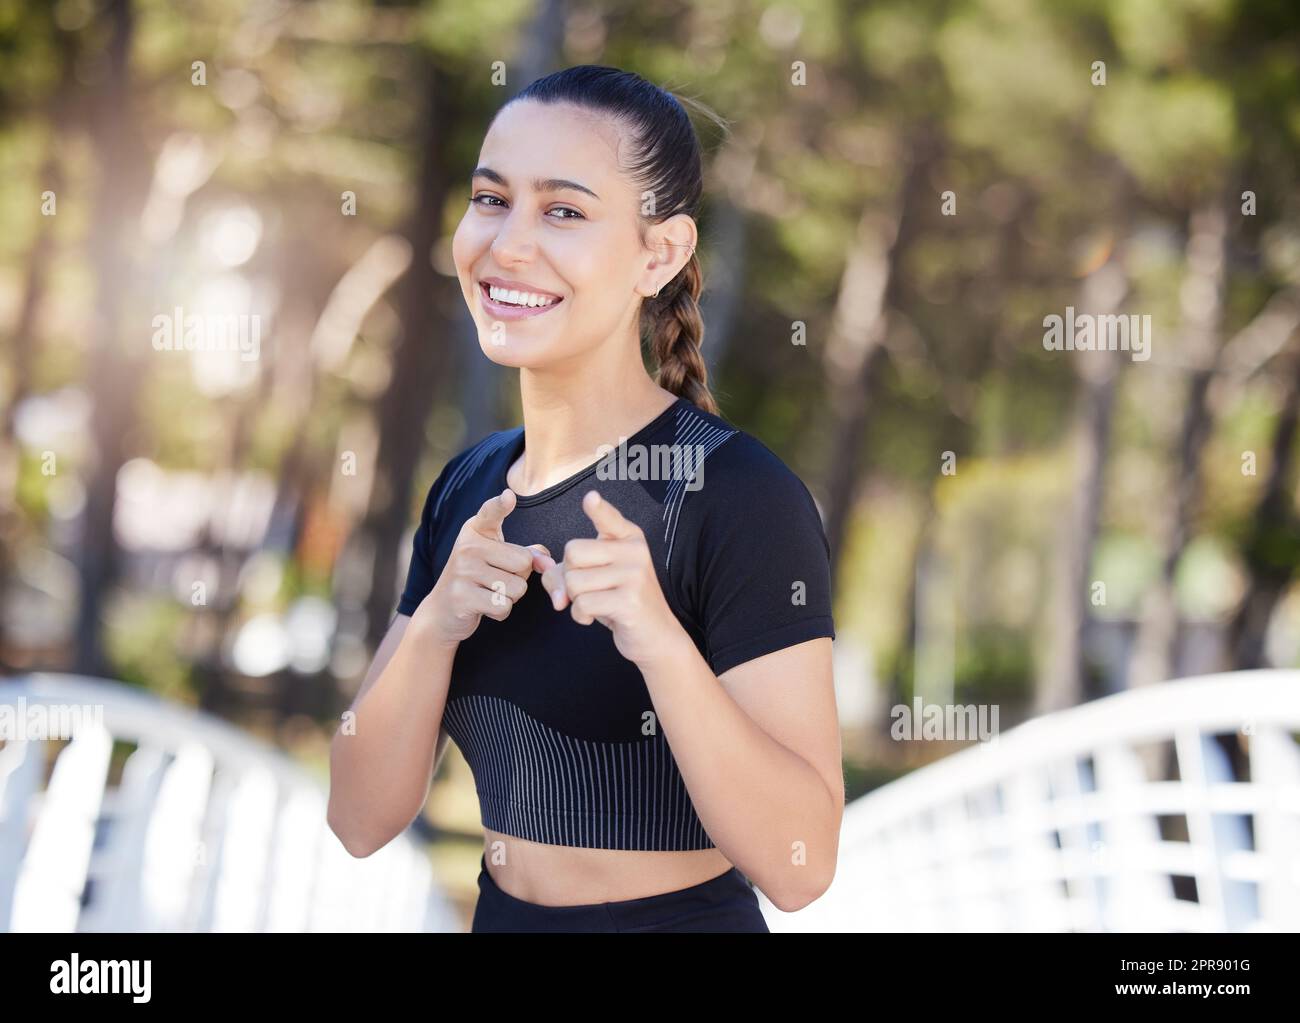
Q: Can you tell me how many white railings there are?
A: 2